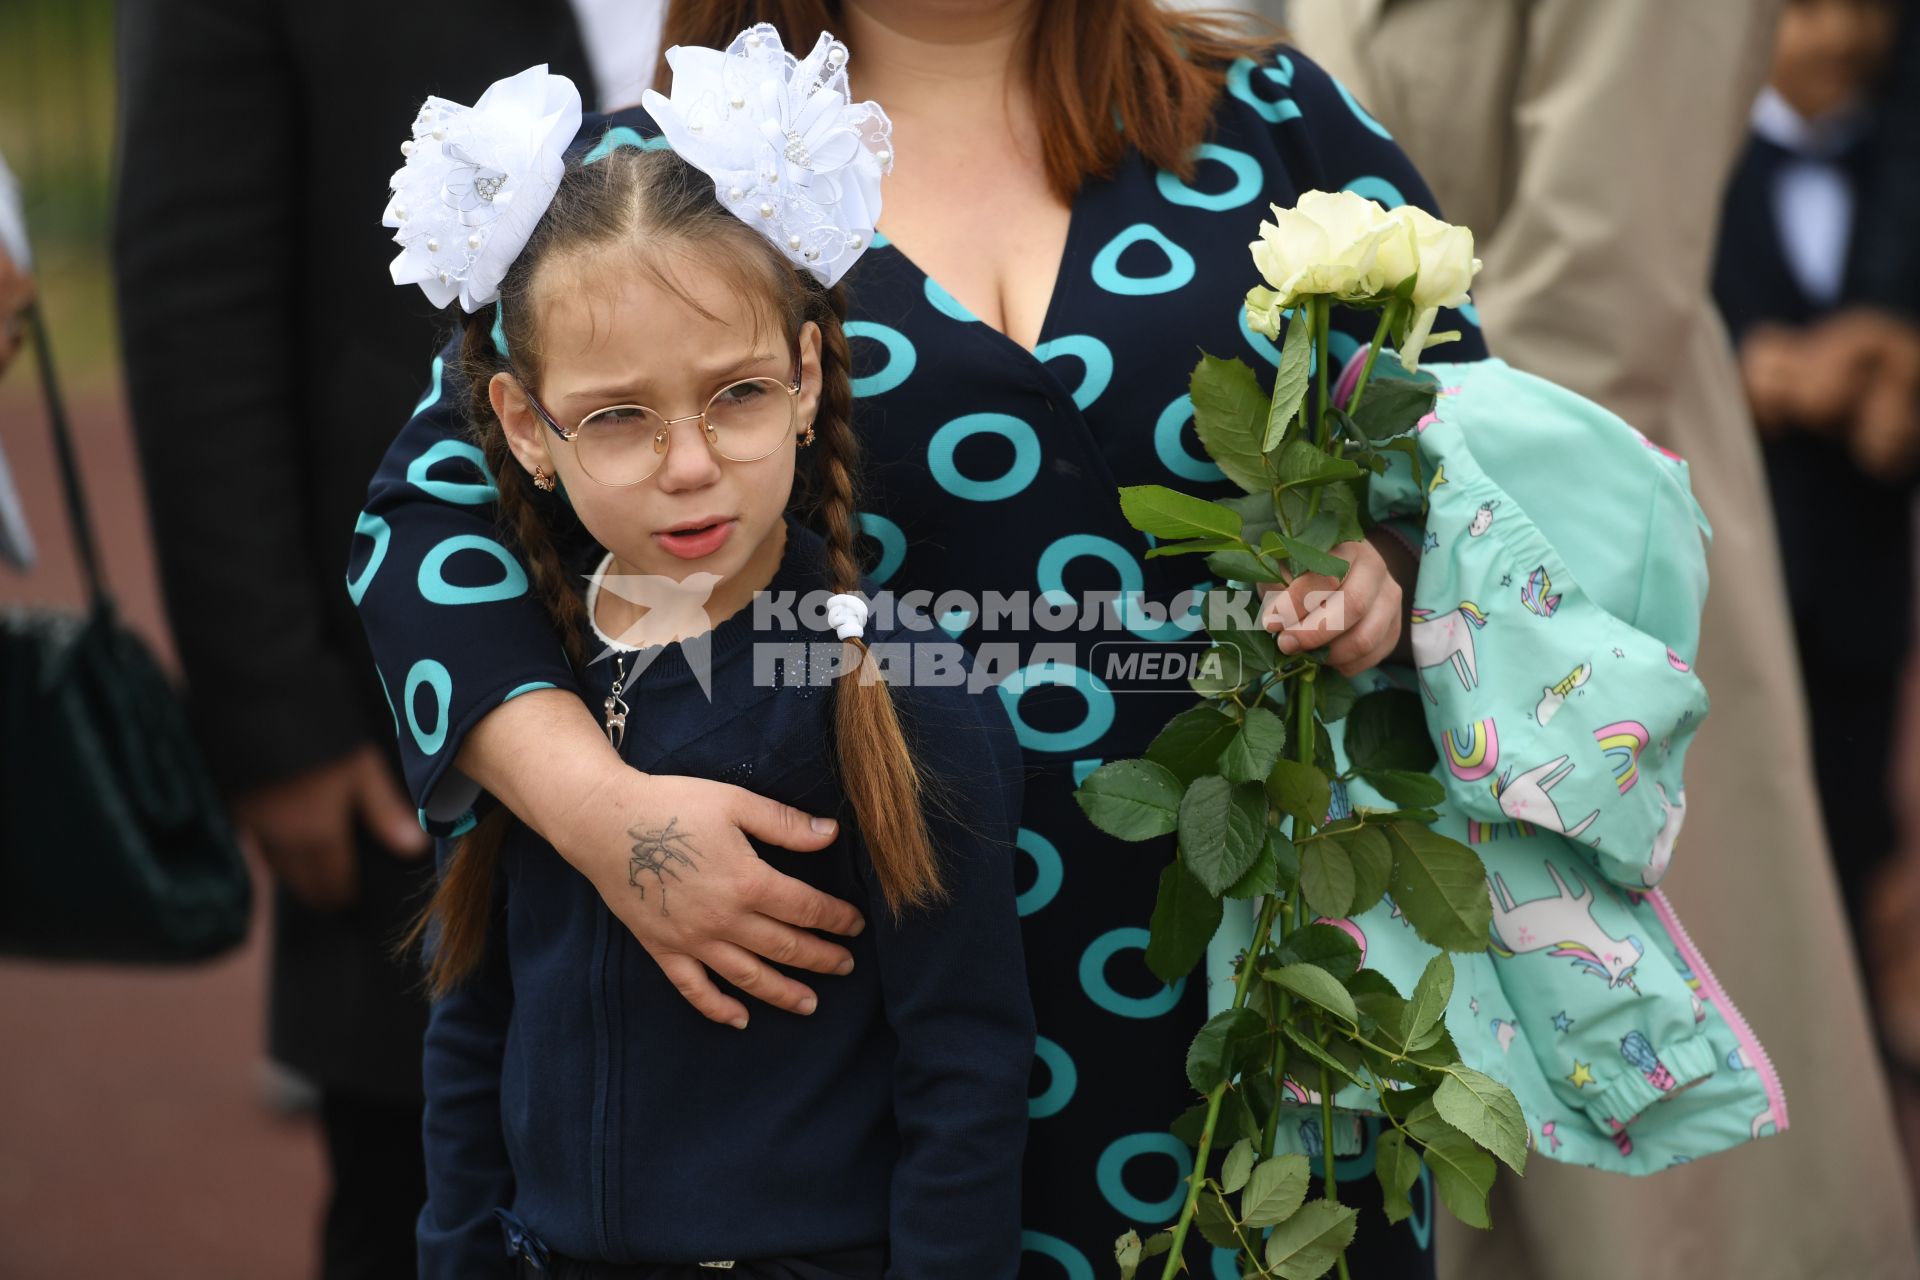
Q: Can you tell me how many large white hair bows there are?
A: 2